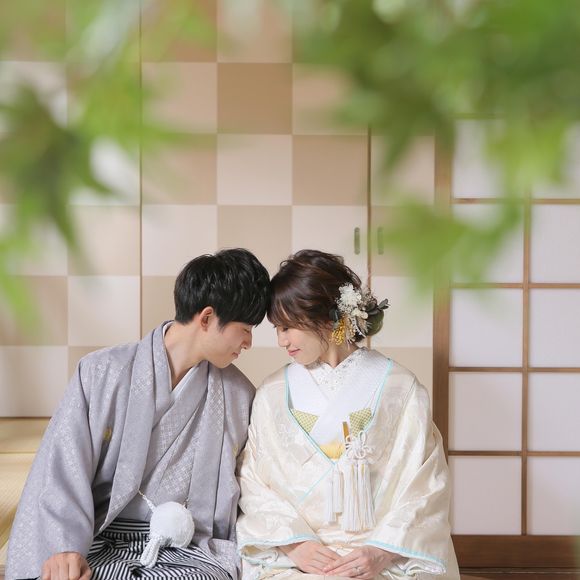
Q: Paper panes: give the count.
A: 10